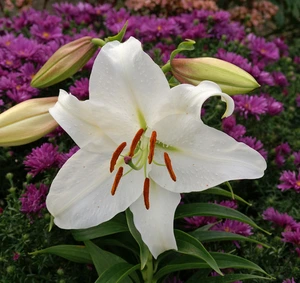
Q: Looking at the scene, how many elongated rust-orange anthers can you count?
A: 6